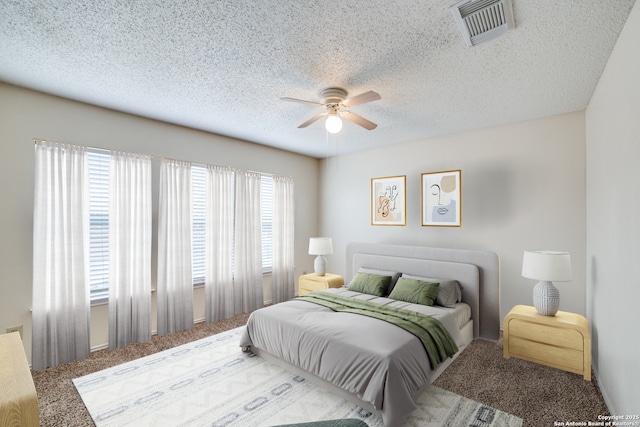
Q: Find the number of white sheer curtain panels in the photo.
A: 6